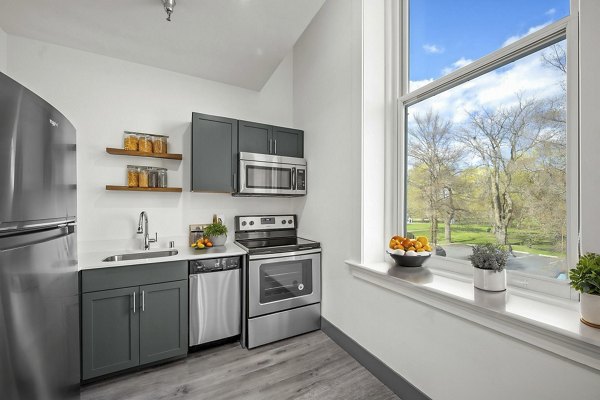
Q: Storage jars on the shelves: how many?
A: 7